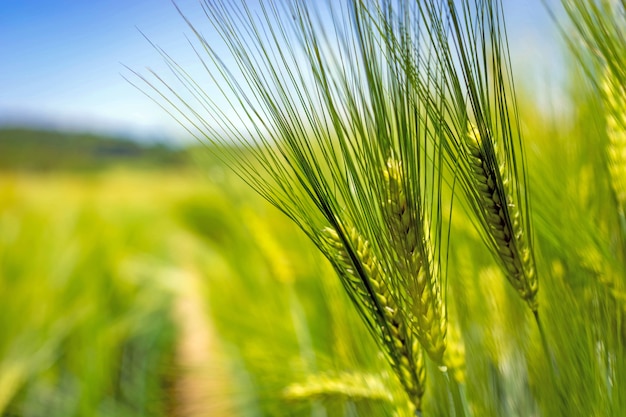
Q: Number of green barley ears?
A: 3